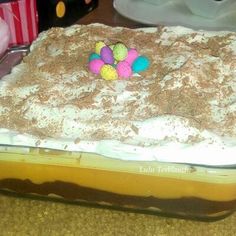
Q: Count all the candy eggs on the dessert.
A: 9